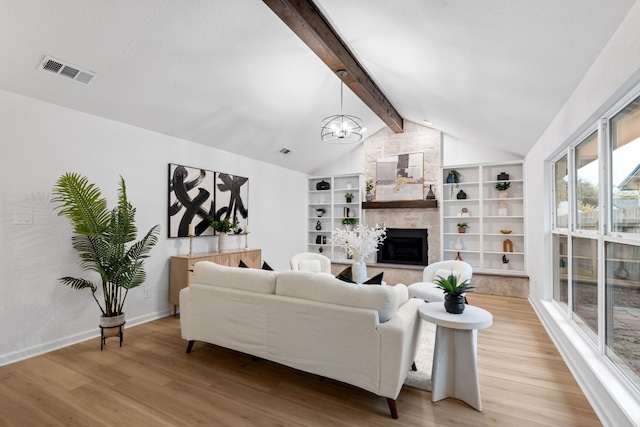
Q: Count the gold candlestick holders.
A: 2